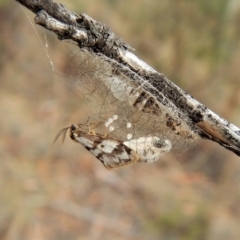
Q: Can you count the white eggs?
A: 6